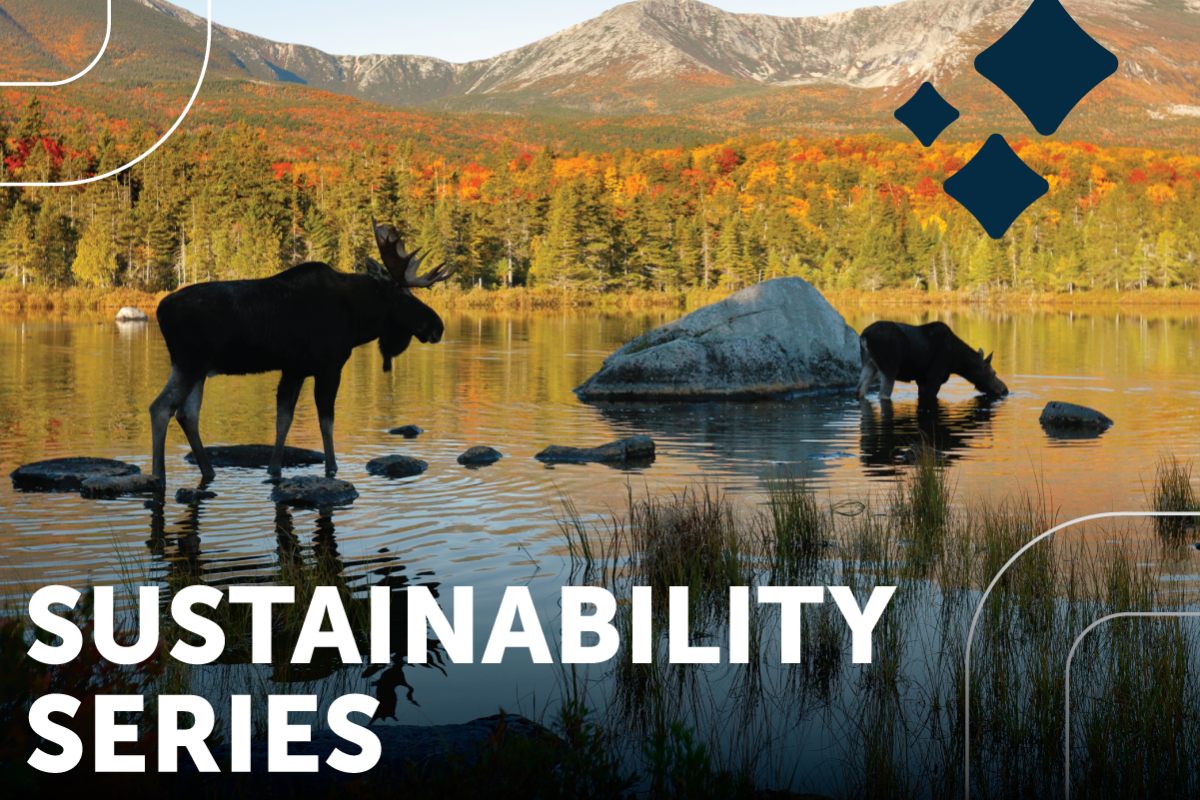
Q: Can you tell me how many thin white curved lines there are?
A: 4